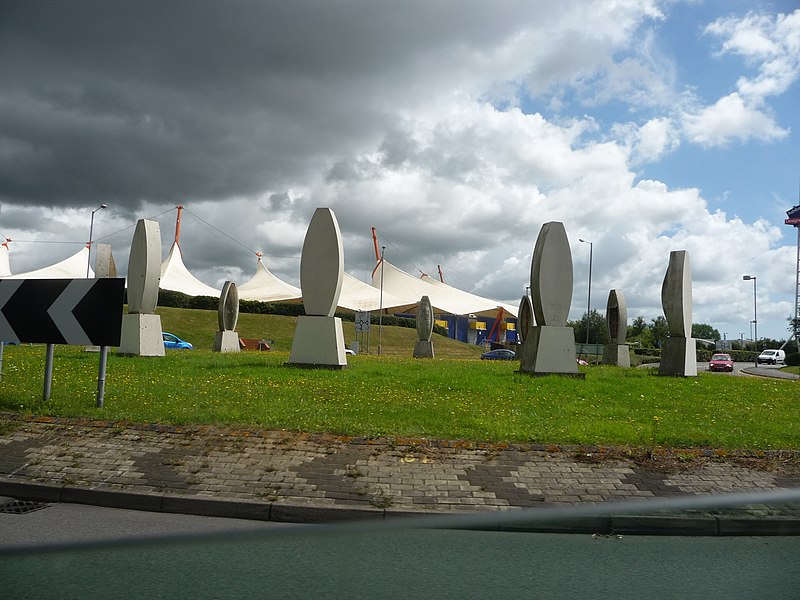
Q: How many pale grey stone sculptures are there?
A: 9